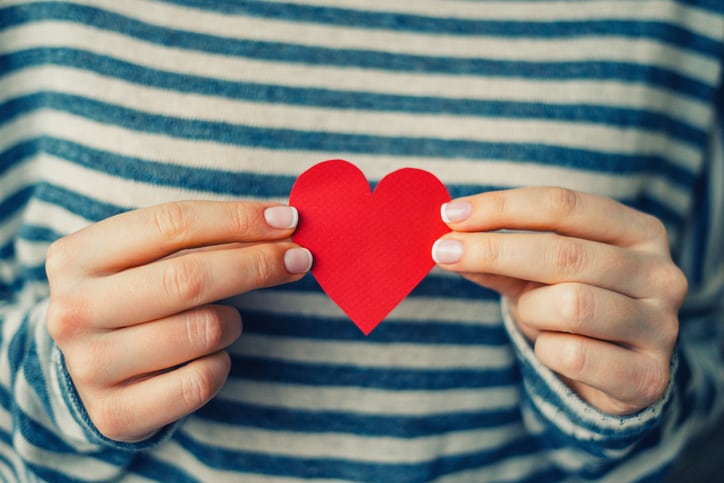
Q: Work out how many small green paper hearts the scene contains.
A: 0